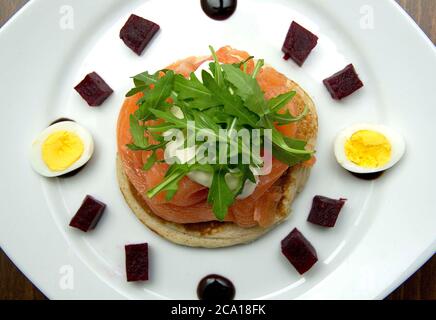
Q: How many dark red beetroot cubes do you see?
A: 8